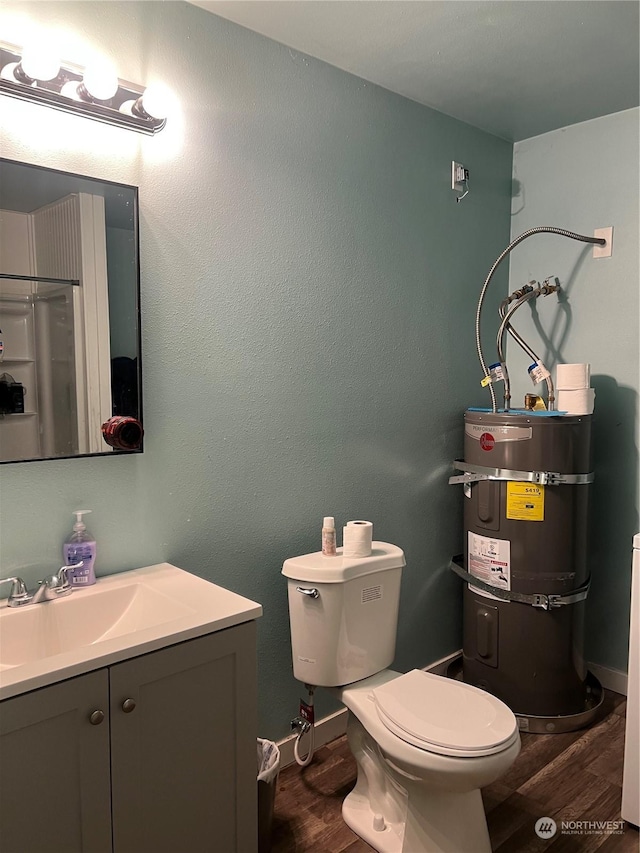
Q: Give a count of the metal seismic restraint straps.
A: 2